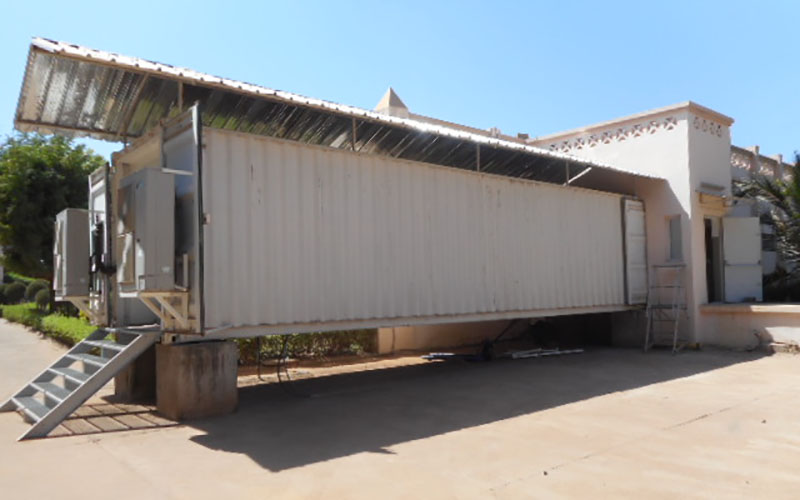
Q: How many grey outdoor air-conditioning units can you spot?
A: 2